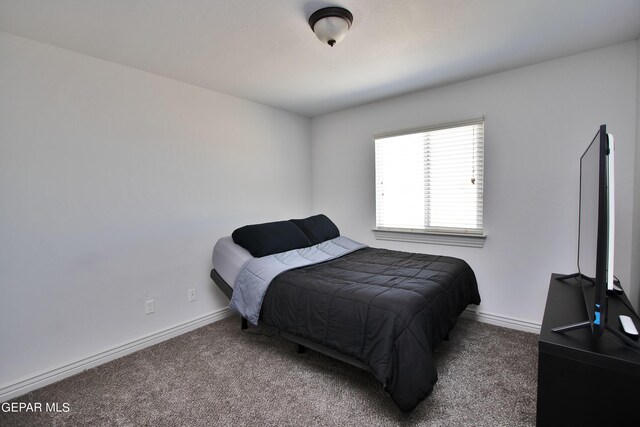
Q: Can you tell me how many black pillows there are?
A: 2